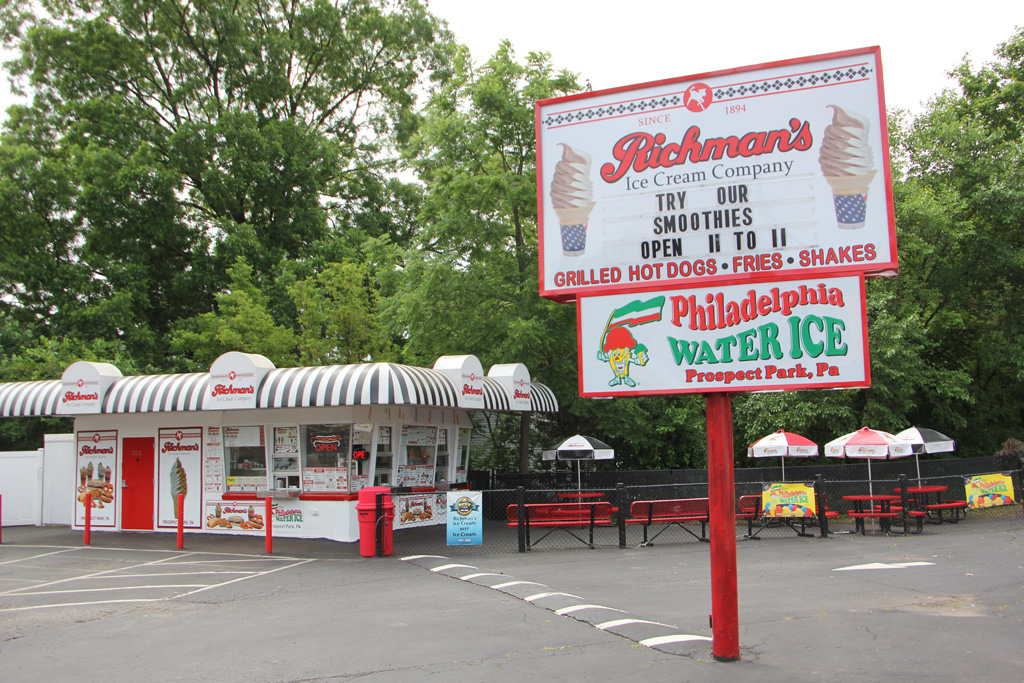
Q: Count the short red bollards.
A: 4